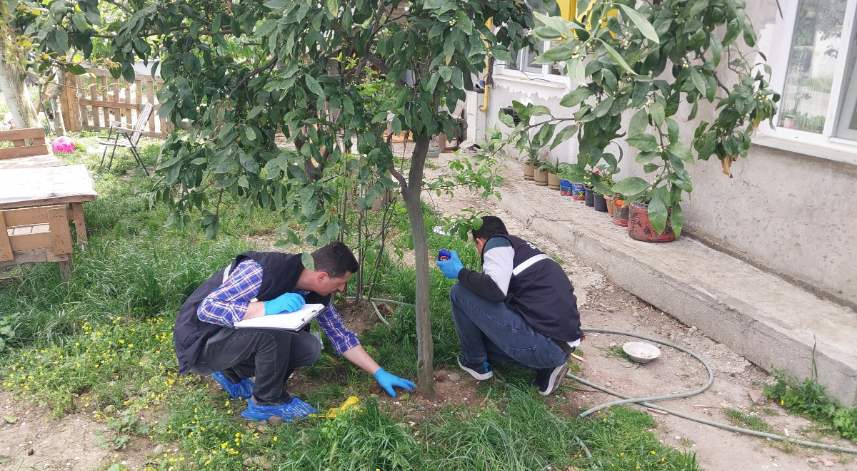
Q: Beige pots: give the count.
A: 3